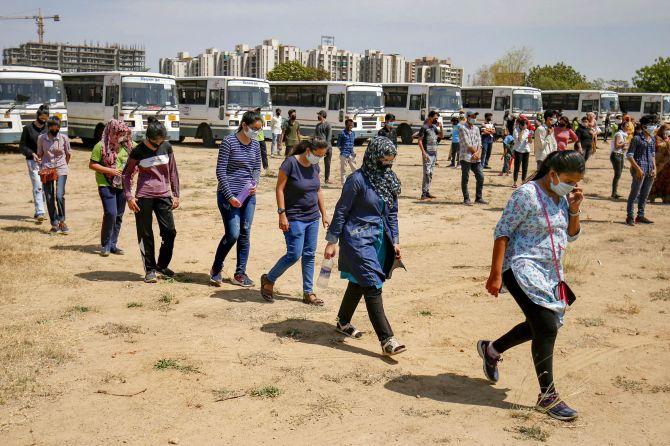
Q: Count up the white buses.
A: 8